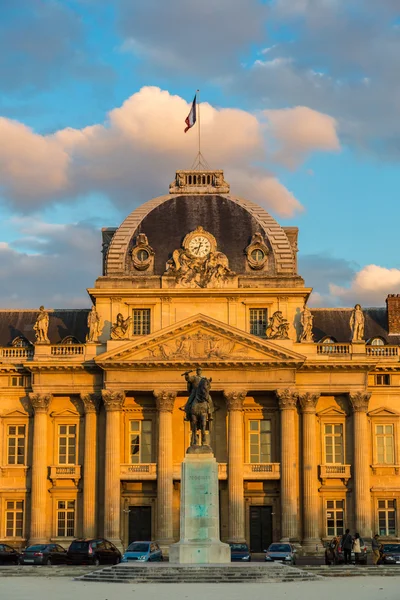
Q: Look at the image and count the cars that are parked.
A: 8